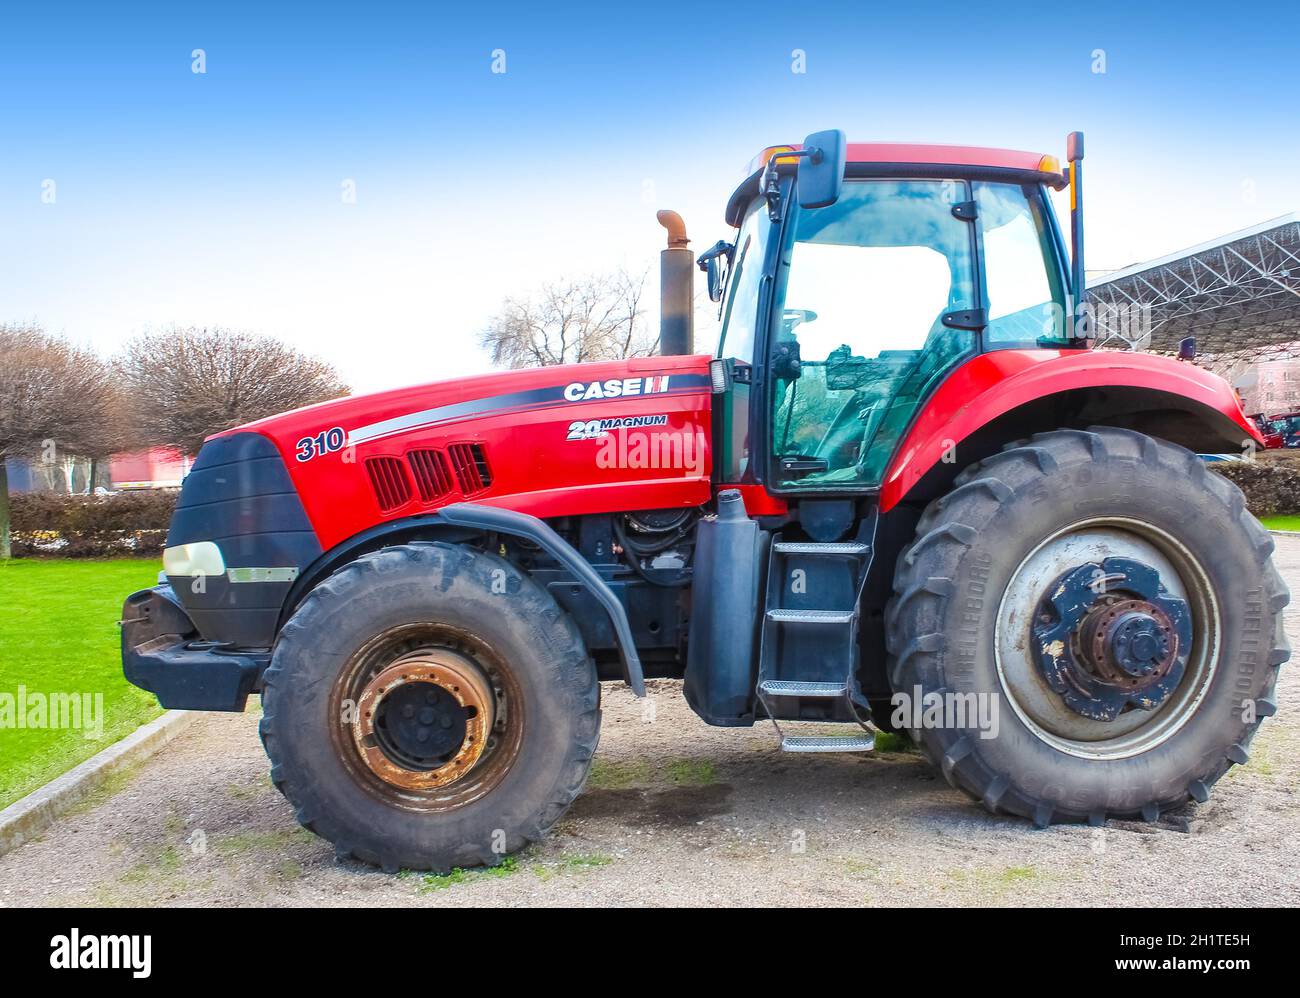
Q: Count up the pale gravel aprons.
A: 1